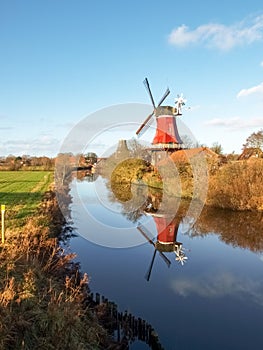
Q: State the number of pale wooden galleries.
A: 1